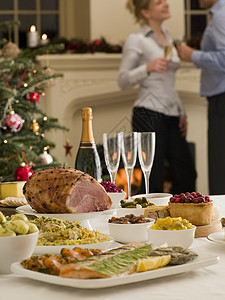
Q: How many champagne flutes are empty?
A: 3